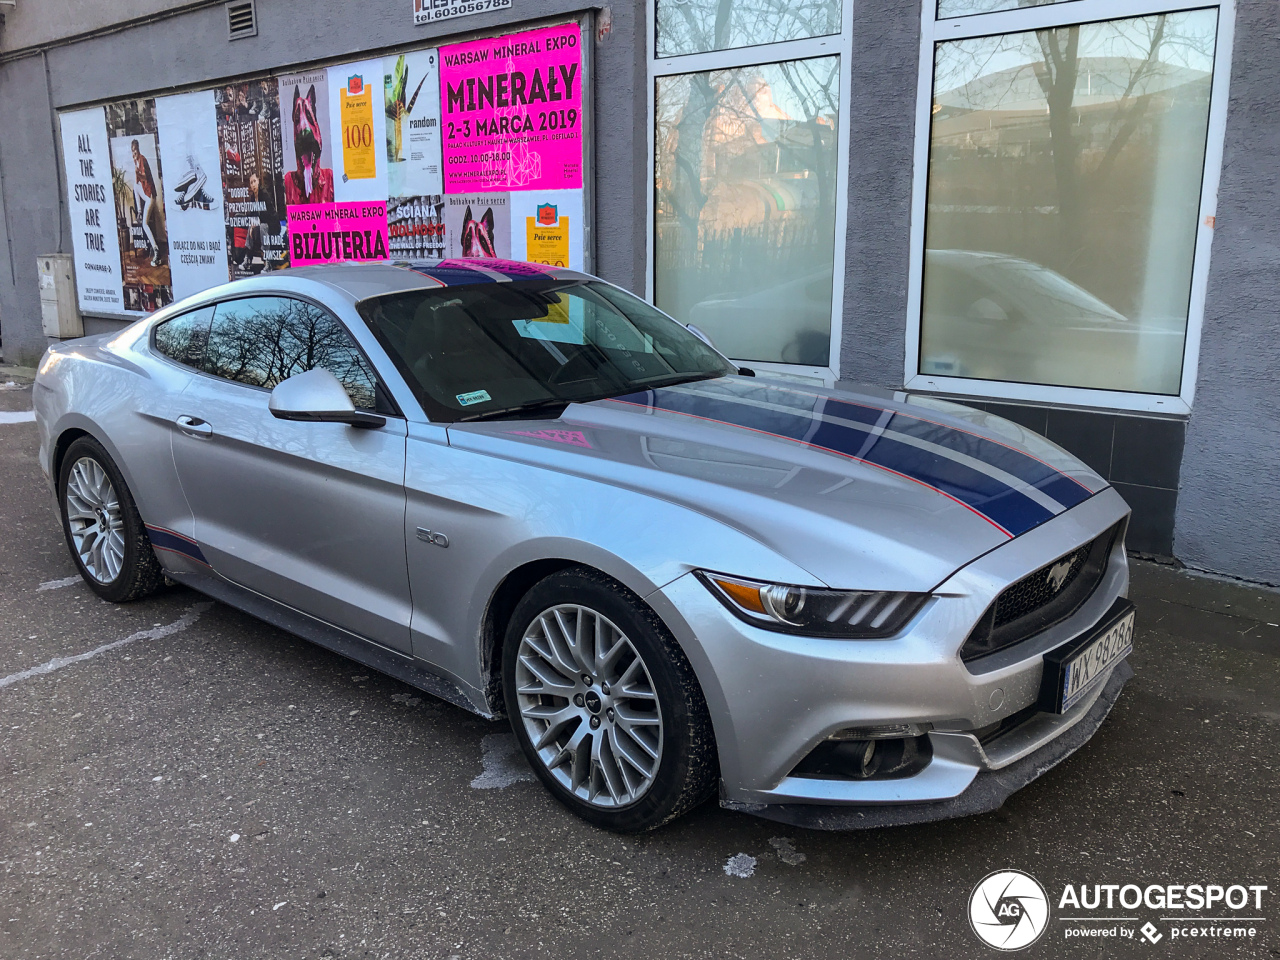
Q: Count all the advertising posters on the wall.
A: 12